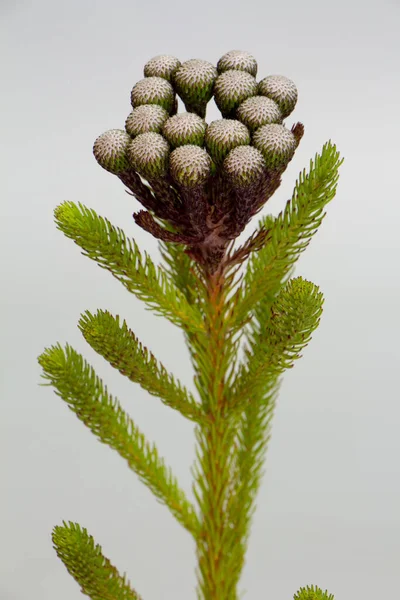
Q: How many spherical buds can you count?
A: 15